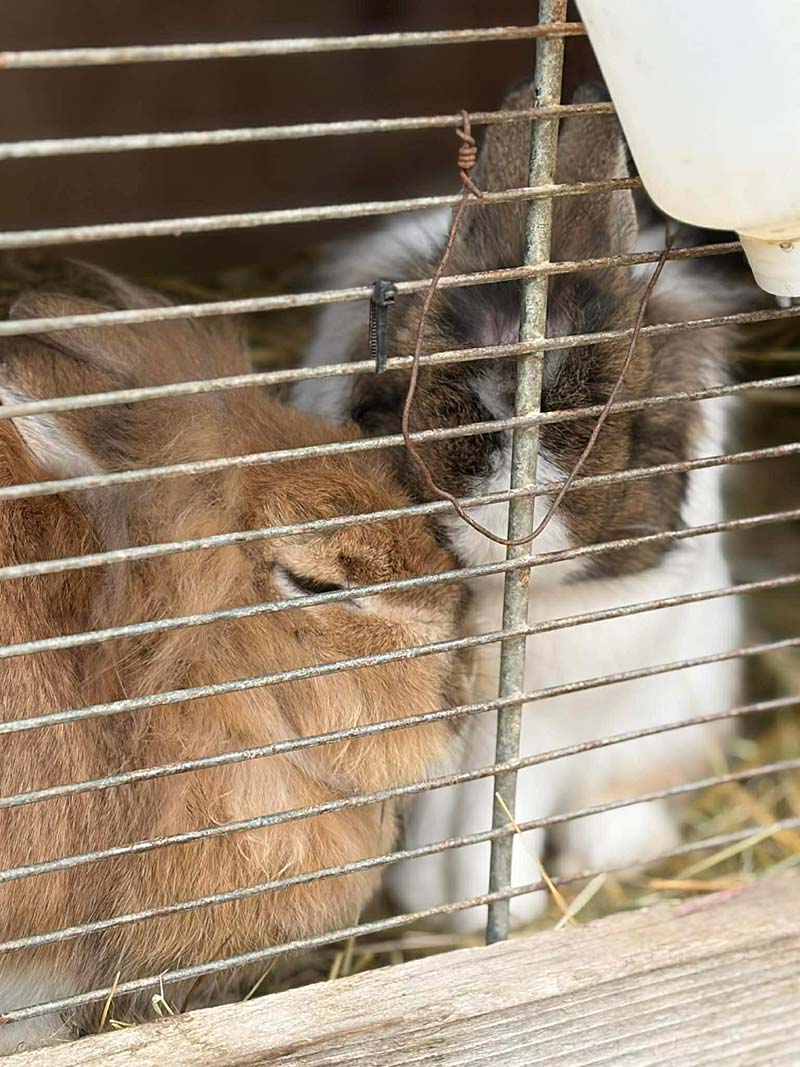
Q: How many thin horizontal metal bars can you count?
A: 13